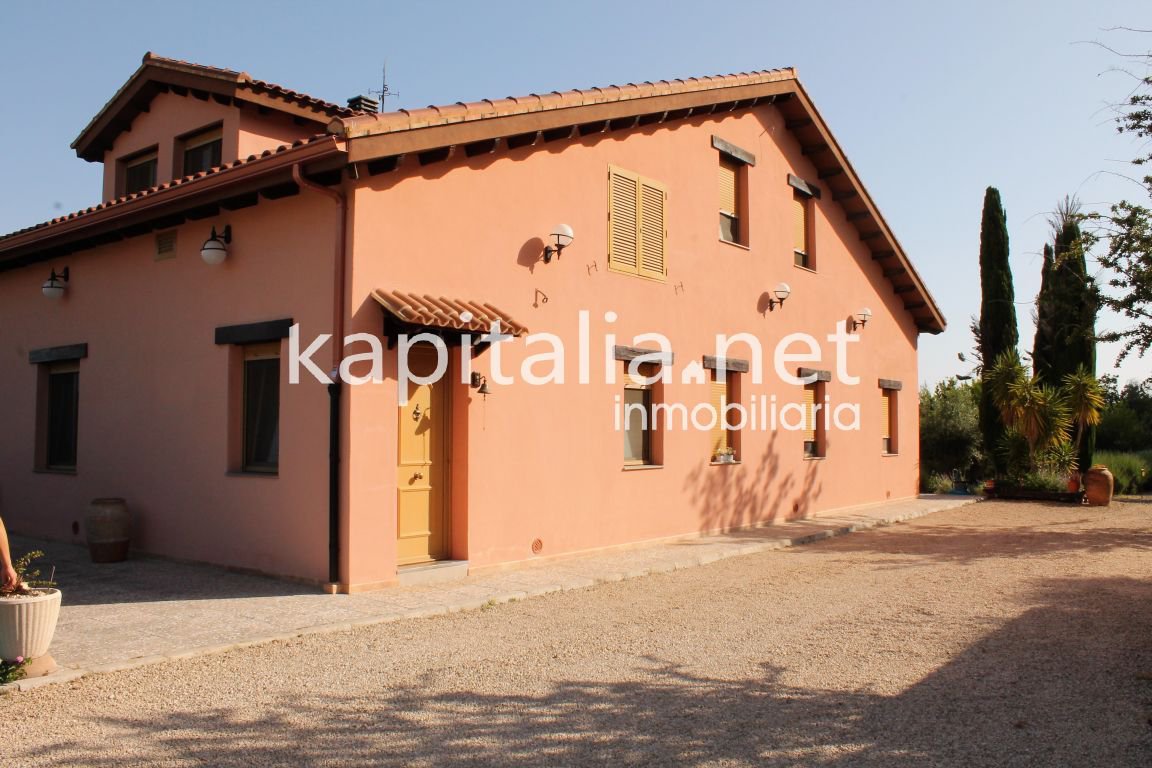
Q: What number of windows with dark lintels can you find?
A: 8